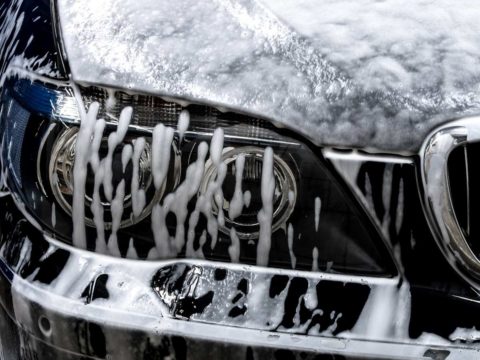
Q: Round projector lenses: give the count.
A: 2